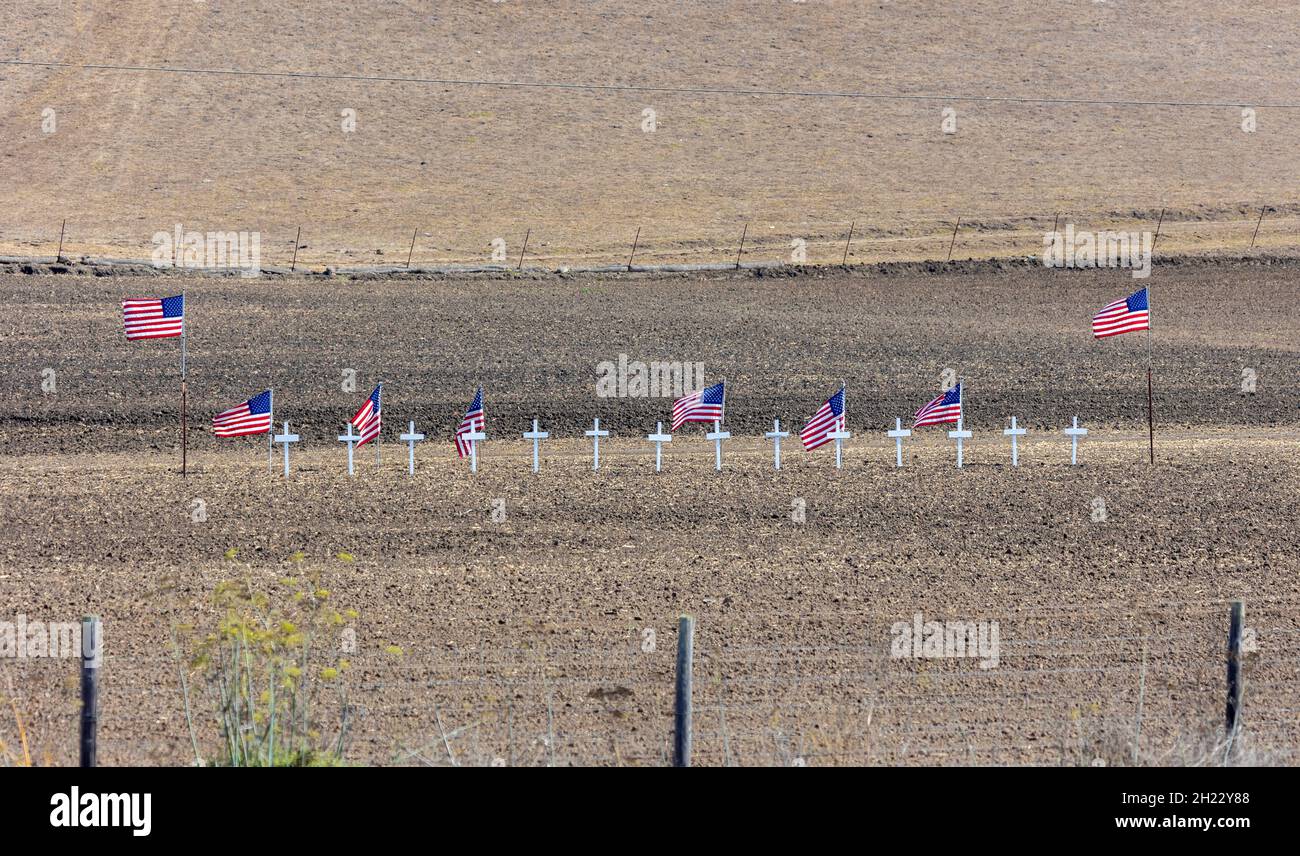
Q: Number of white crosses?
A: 14